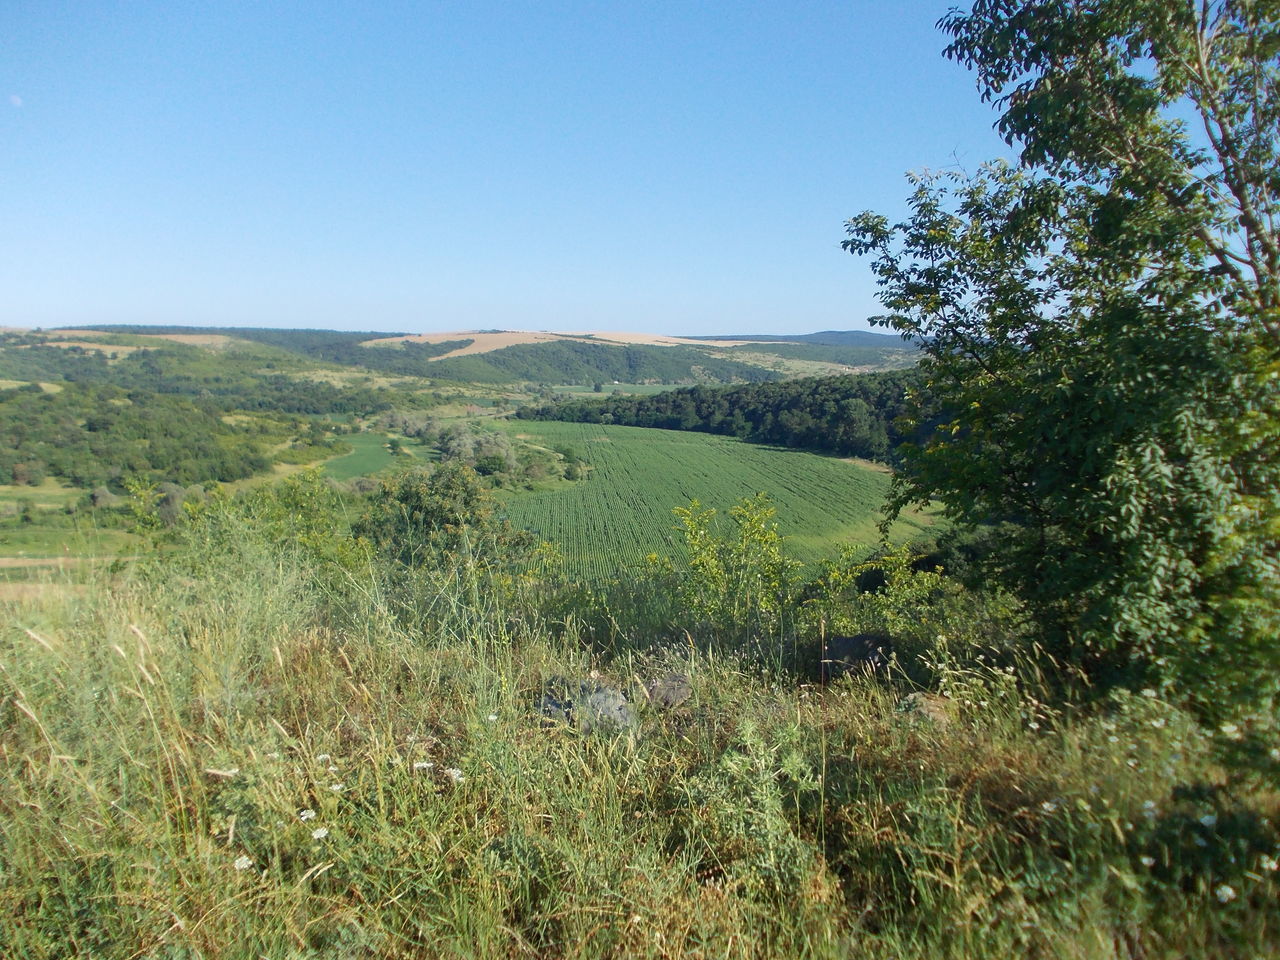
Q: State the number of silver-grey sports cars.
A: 0